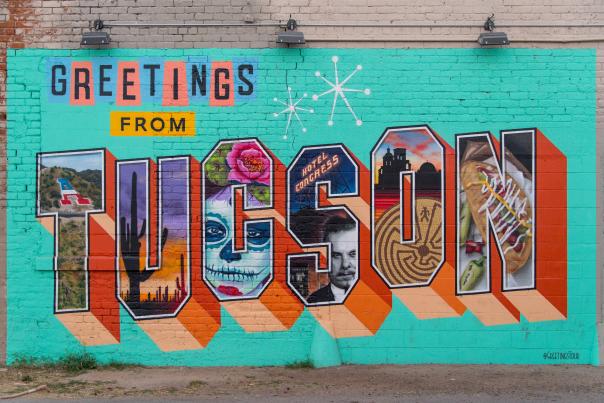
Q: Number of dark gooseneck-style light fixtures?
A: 3